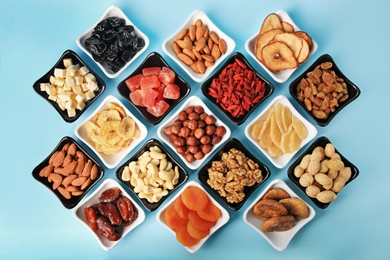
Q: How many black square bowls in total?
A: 8